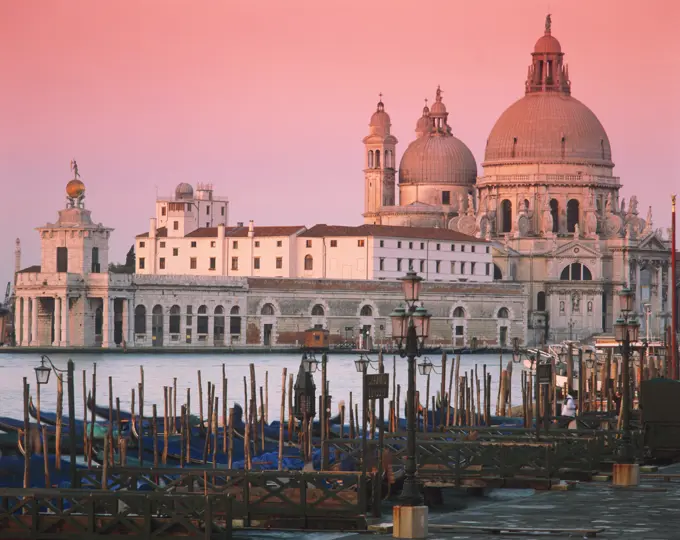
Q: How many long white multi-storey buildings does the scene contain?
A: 1